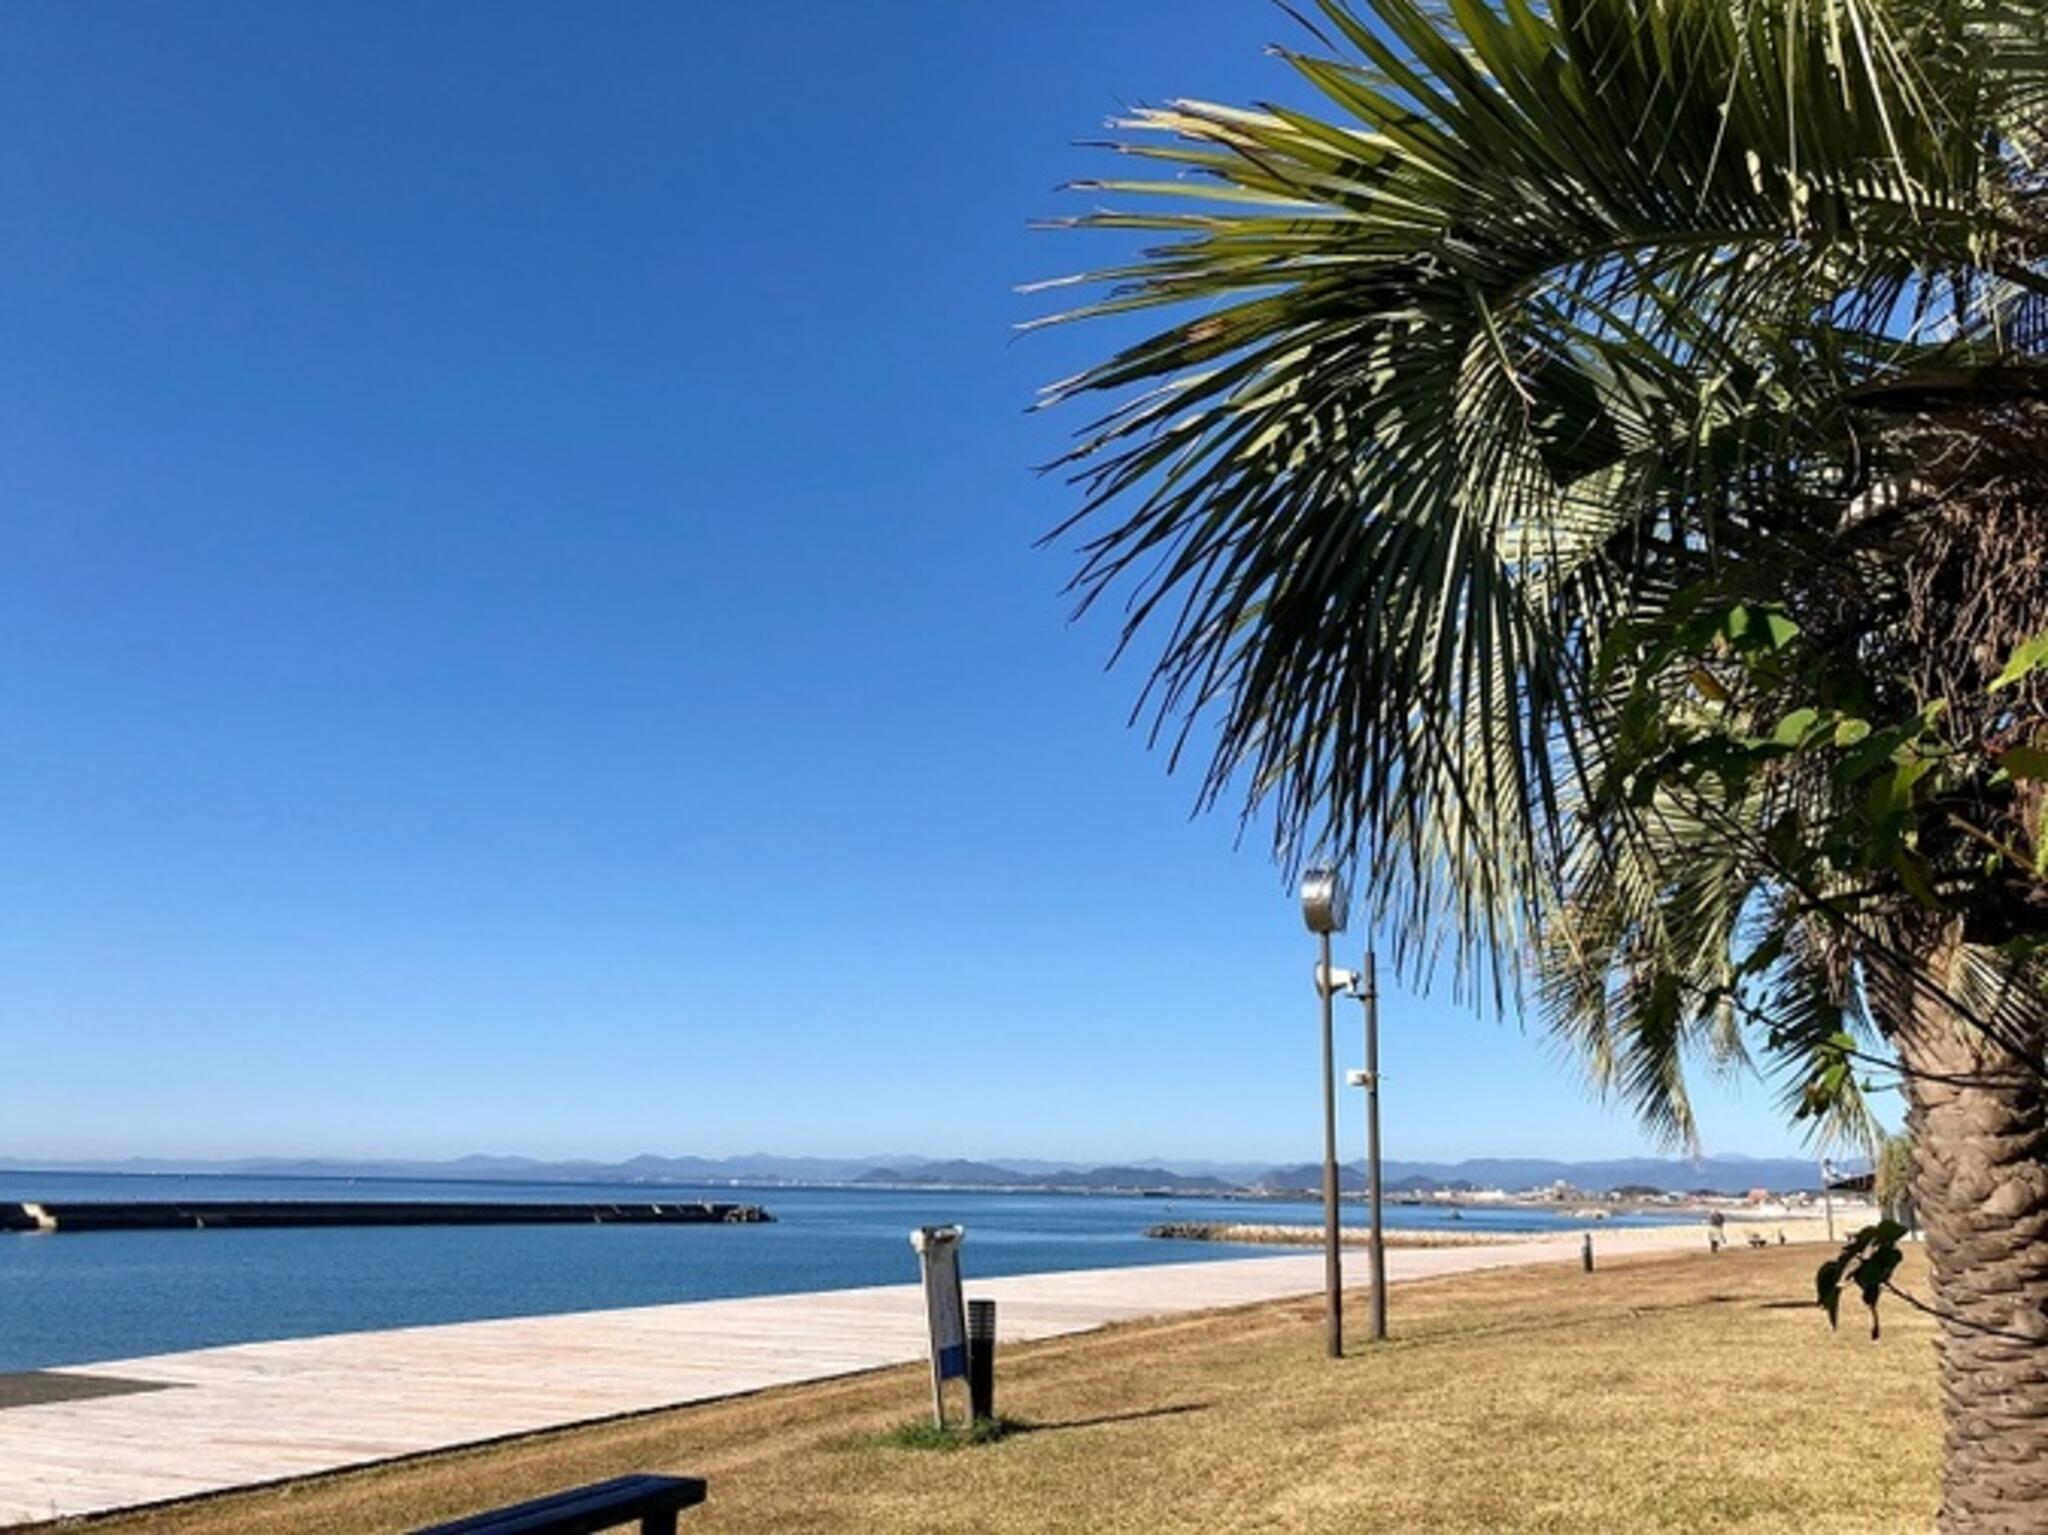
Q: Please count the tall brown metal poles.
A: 2